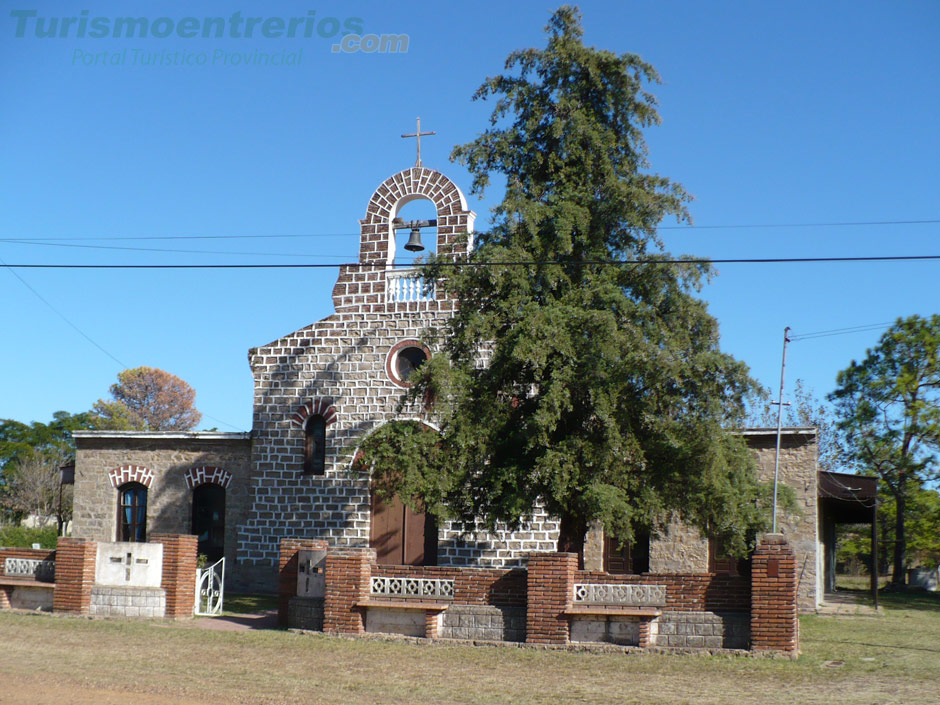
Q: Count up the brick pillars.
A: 6